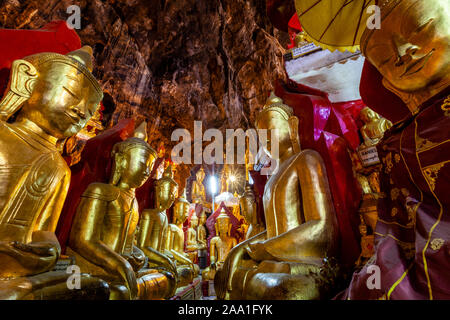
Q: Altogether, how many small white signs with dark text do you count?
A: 2